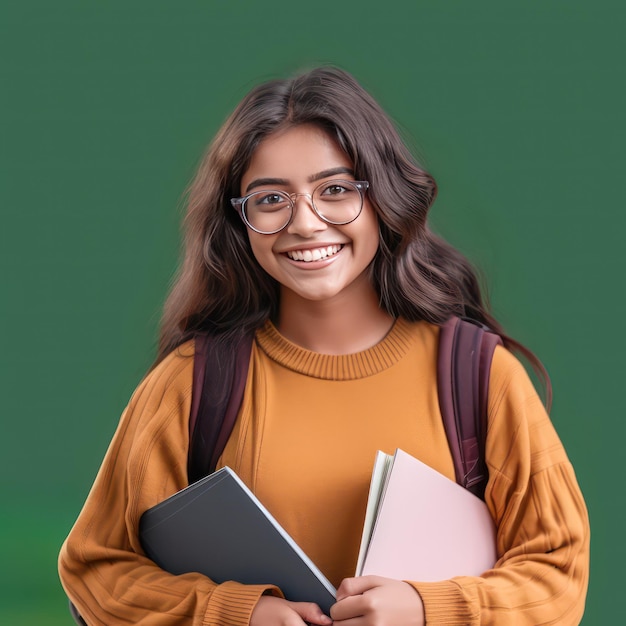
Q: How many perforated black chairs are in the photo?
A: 0